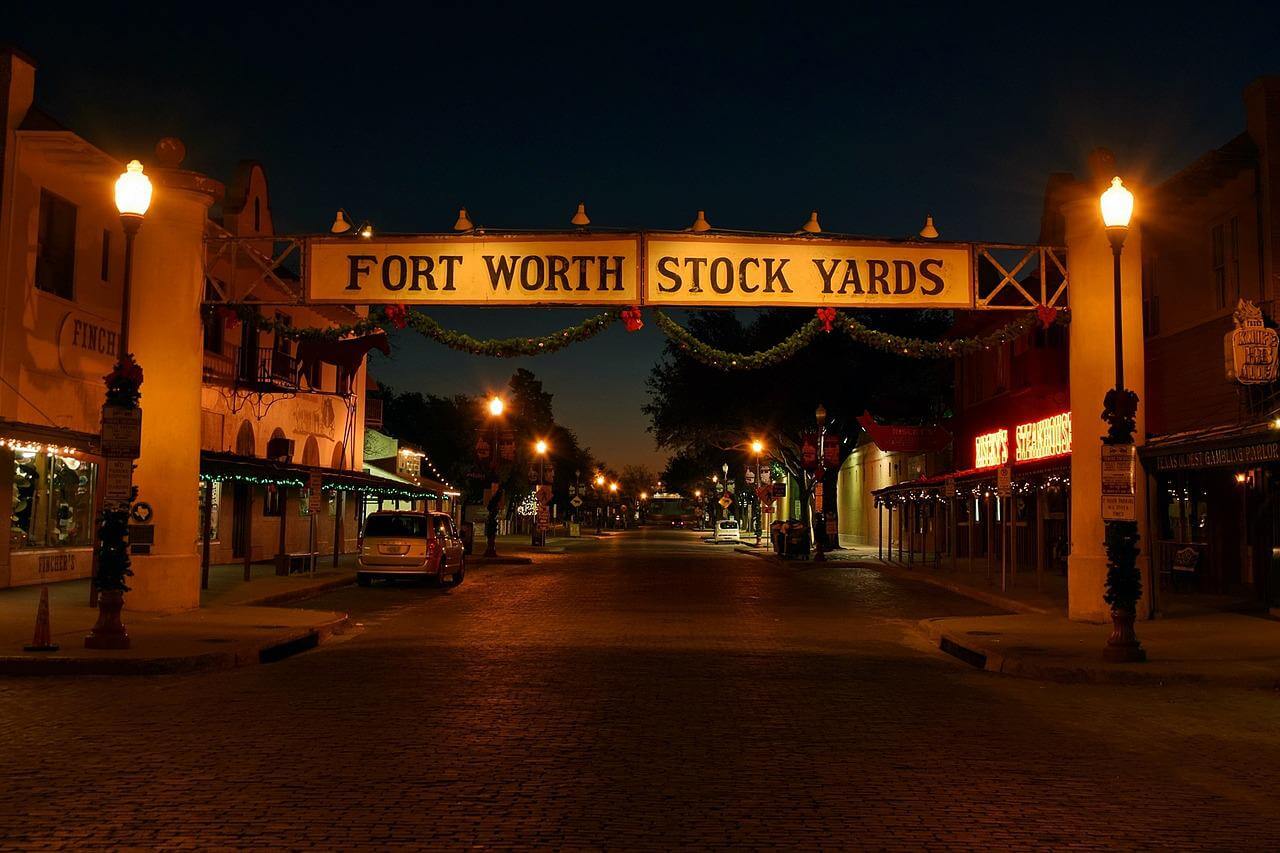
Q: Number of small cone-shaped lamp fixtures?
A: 6